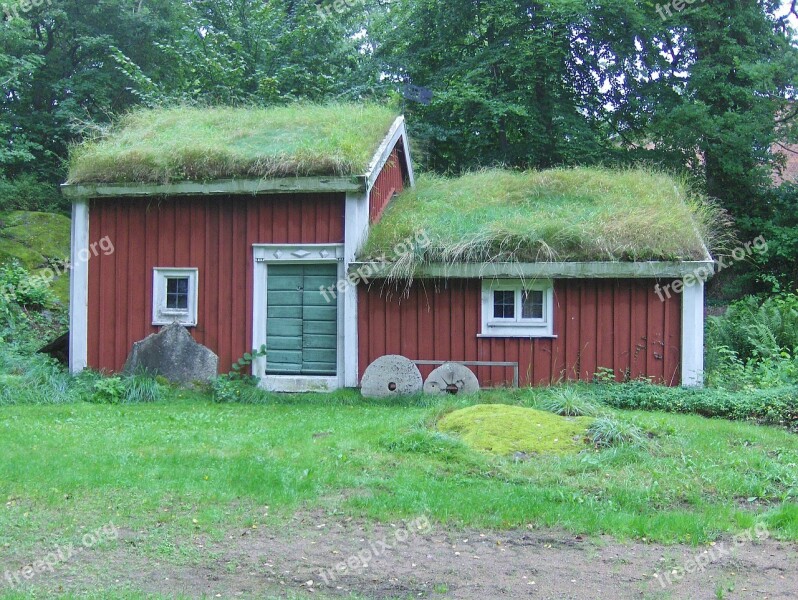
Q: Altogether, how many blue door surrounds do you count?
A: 0